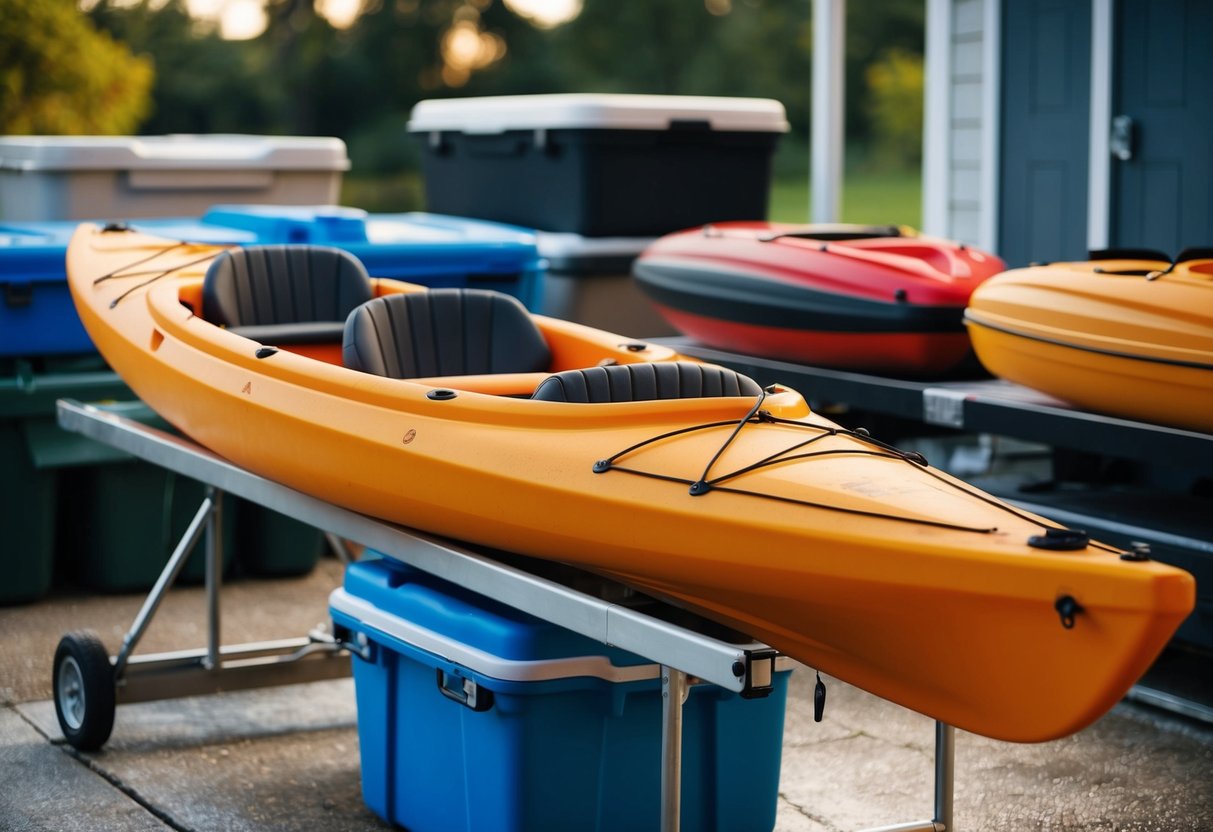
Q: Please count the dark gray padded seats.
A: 3